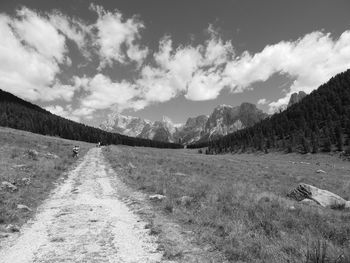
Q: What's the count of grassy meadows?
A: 2